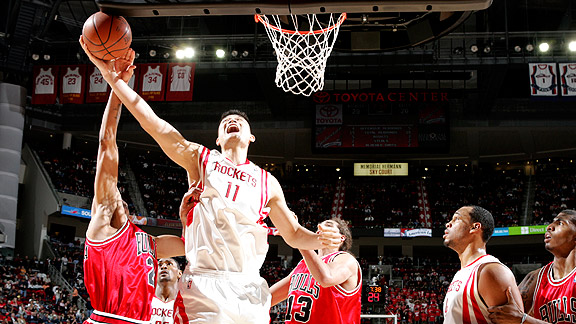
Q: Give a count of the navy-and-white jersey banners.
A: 2